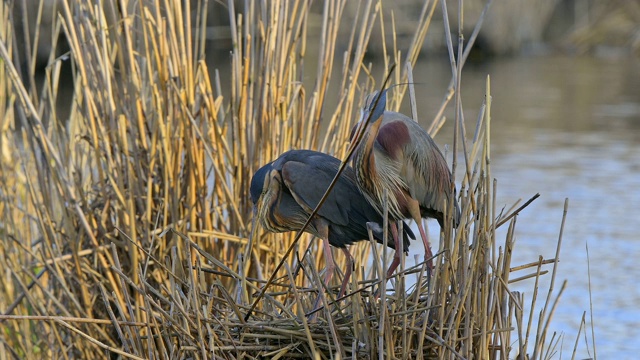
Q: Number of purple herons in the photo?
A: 2